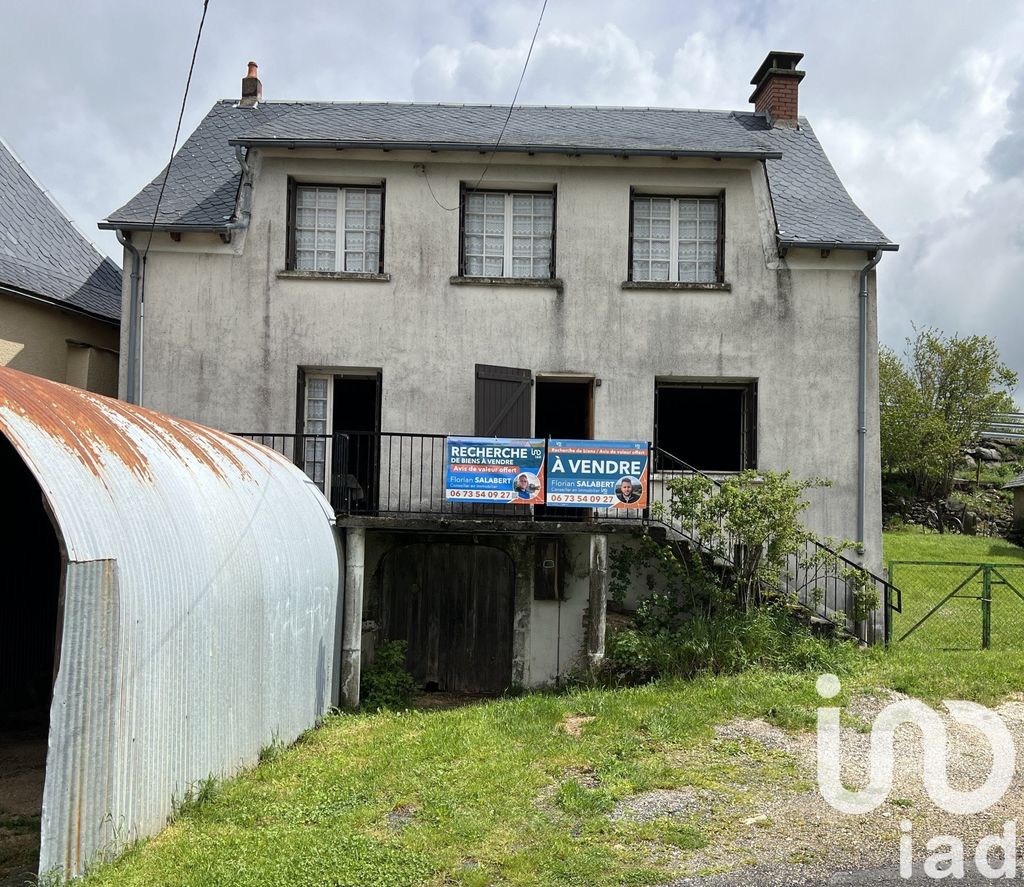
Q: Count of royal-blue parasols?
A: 0